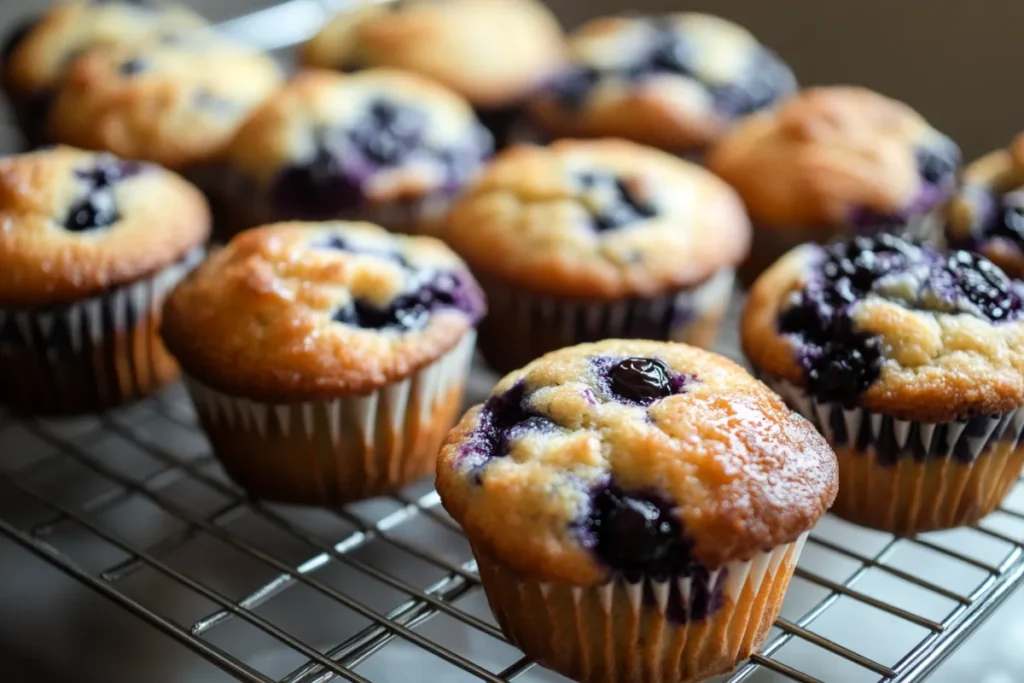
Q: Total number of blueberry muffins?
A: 12